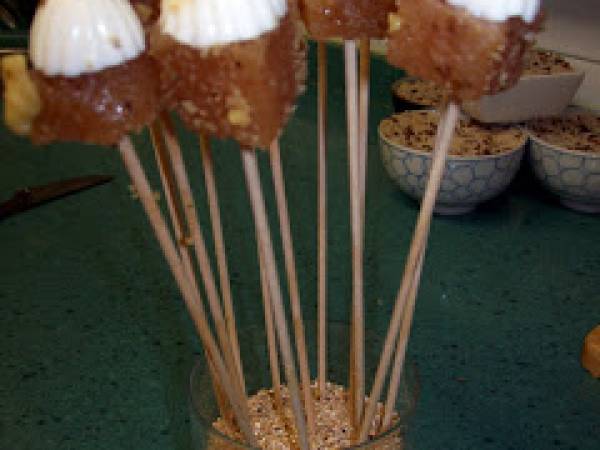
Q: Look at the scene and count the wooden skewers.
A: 12